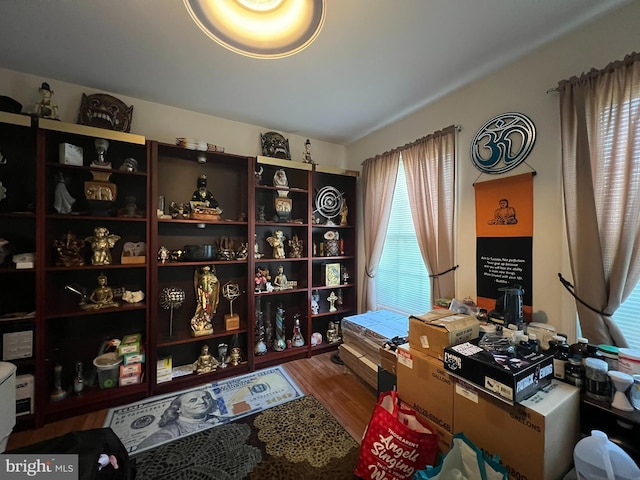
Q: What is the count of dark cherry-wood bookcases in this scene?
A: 5